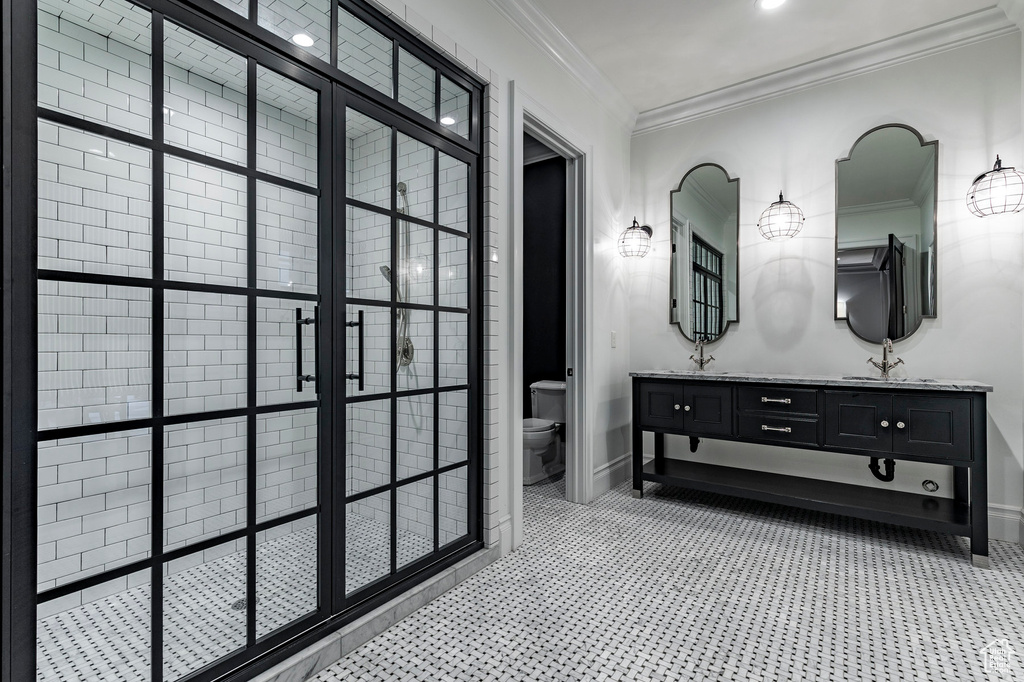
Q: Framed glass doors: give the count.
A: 2